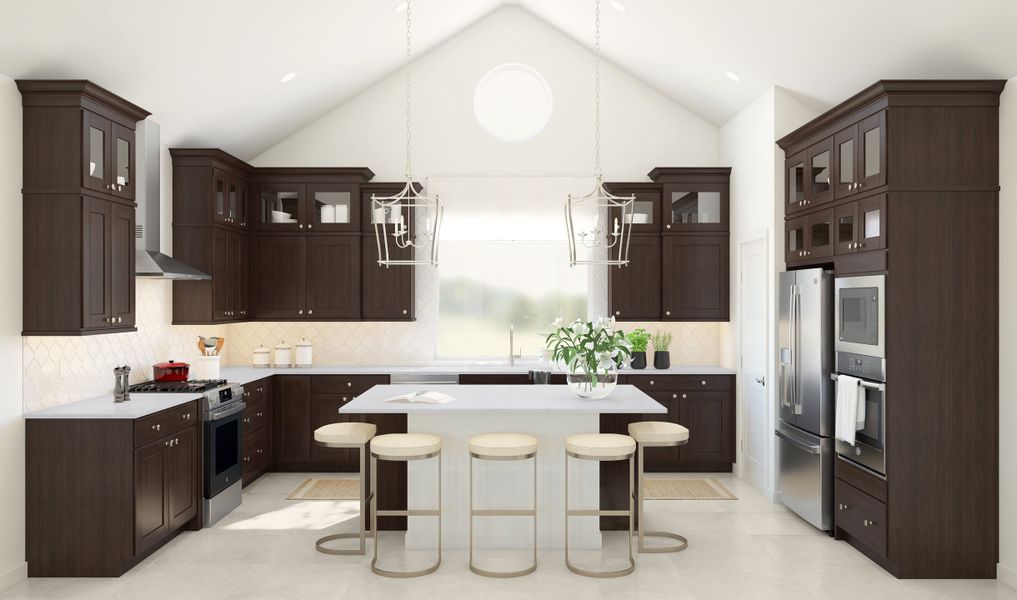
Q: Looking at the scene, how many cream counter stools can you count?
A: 5